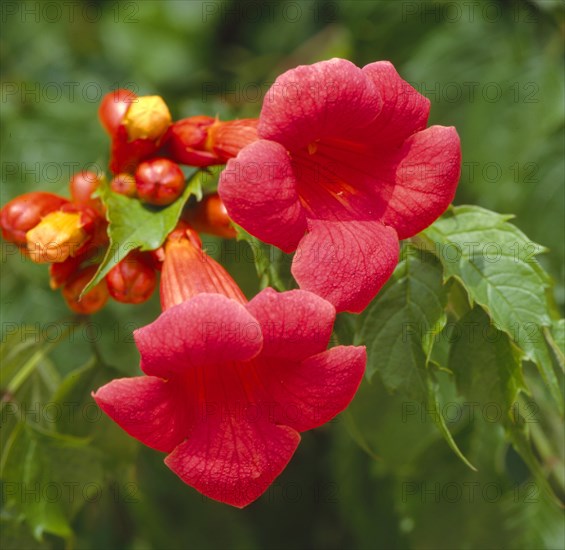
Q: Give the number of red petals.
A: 10